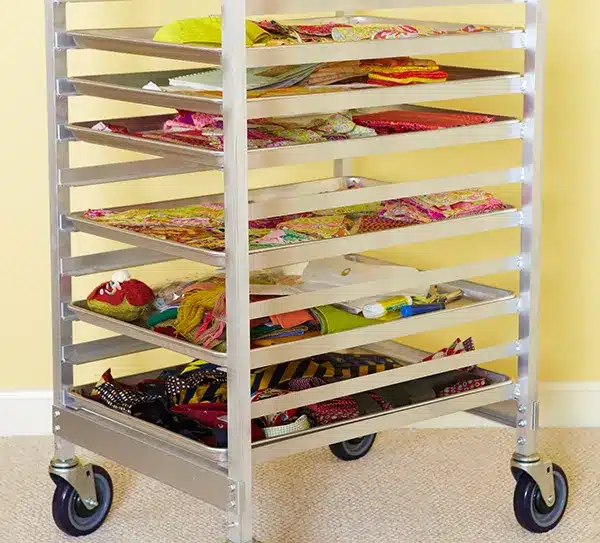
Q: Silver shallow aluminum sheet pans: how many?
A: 6